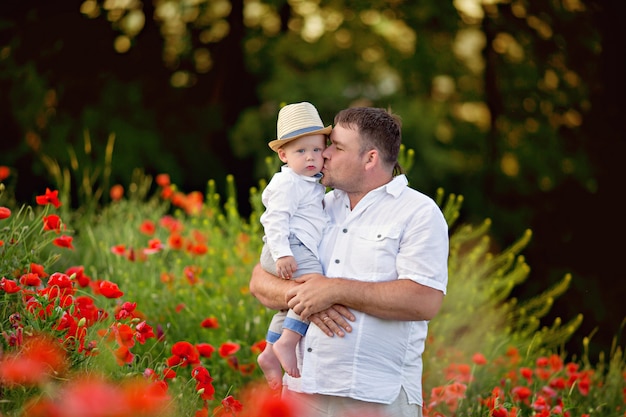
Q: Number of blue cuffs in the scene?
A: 2